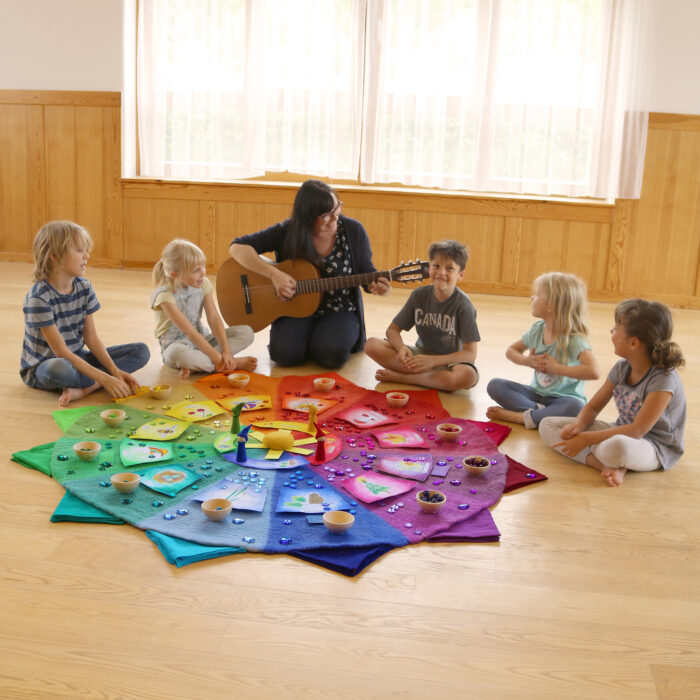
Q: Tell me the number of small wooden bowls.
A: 12